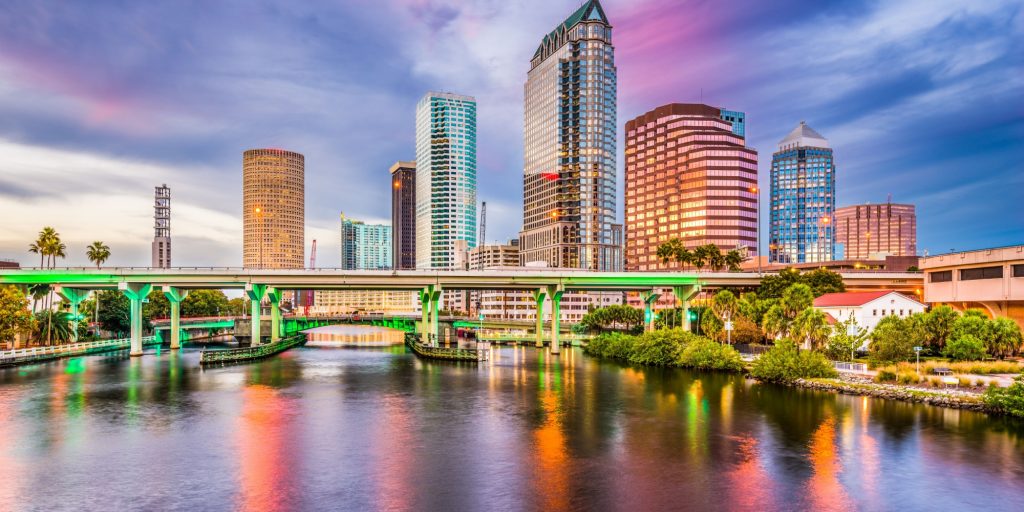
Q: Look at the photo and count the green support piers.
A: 11